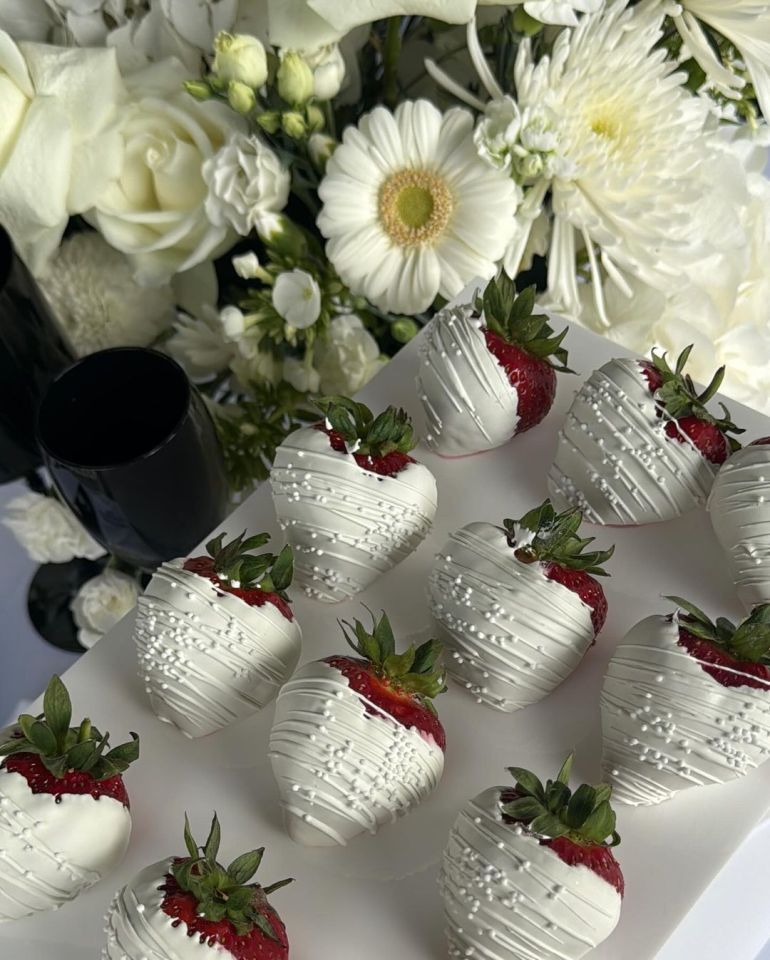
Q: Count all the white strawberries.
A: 11